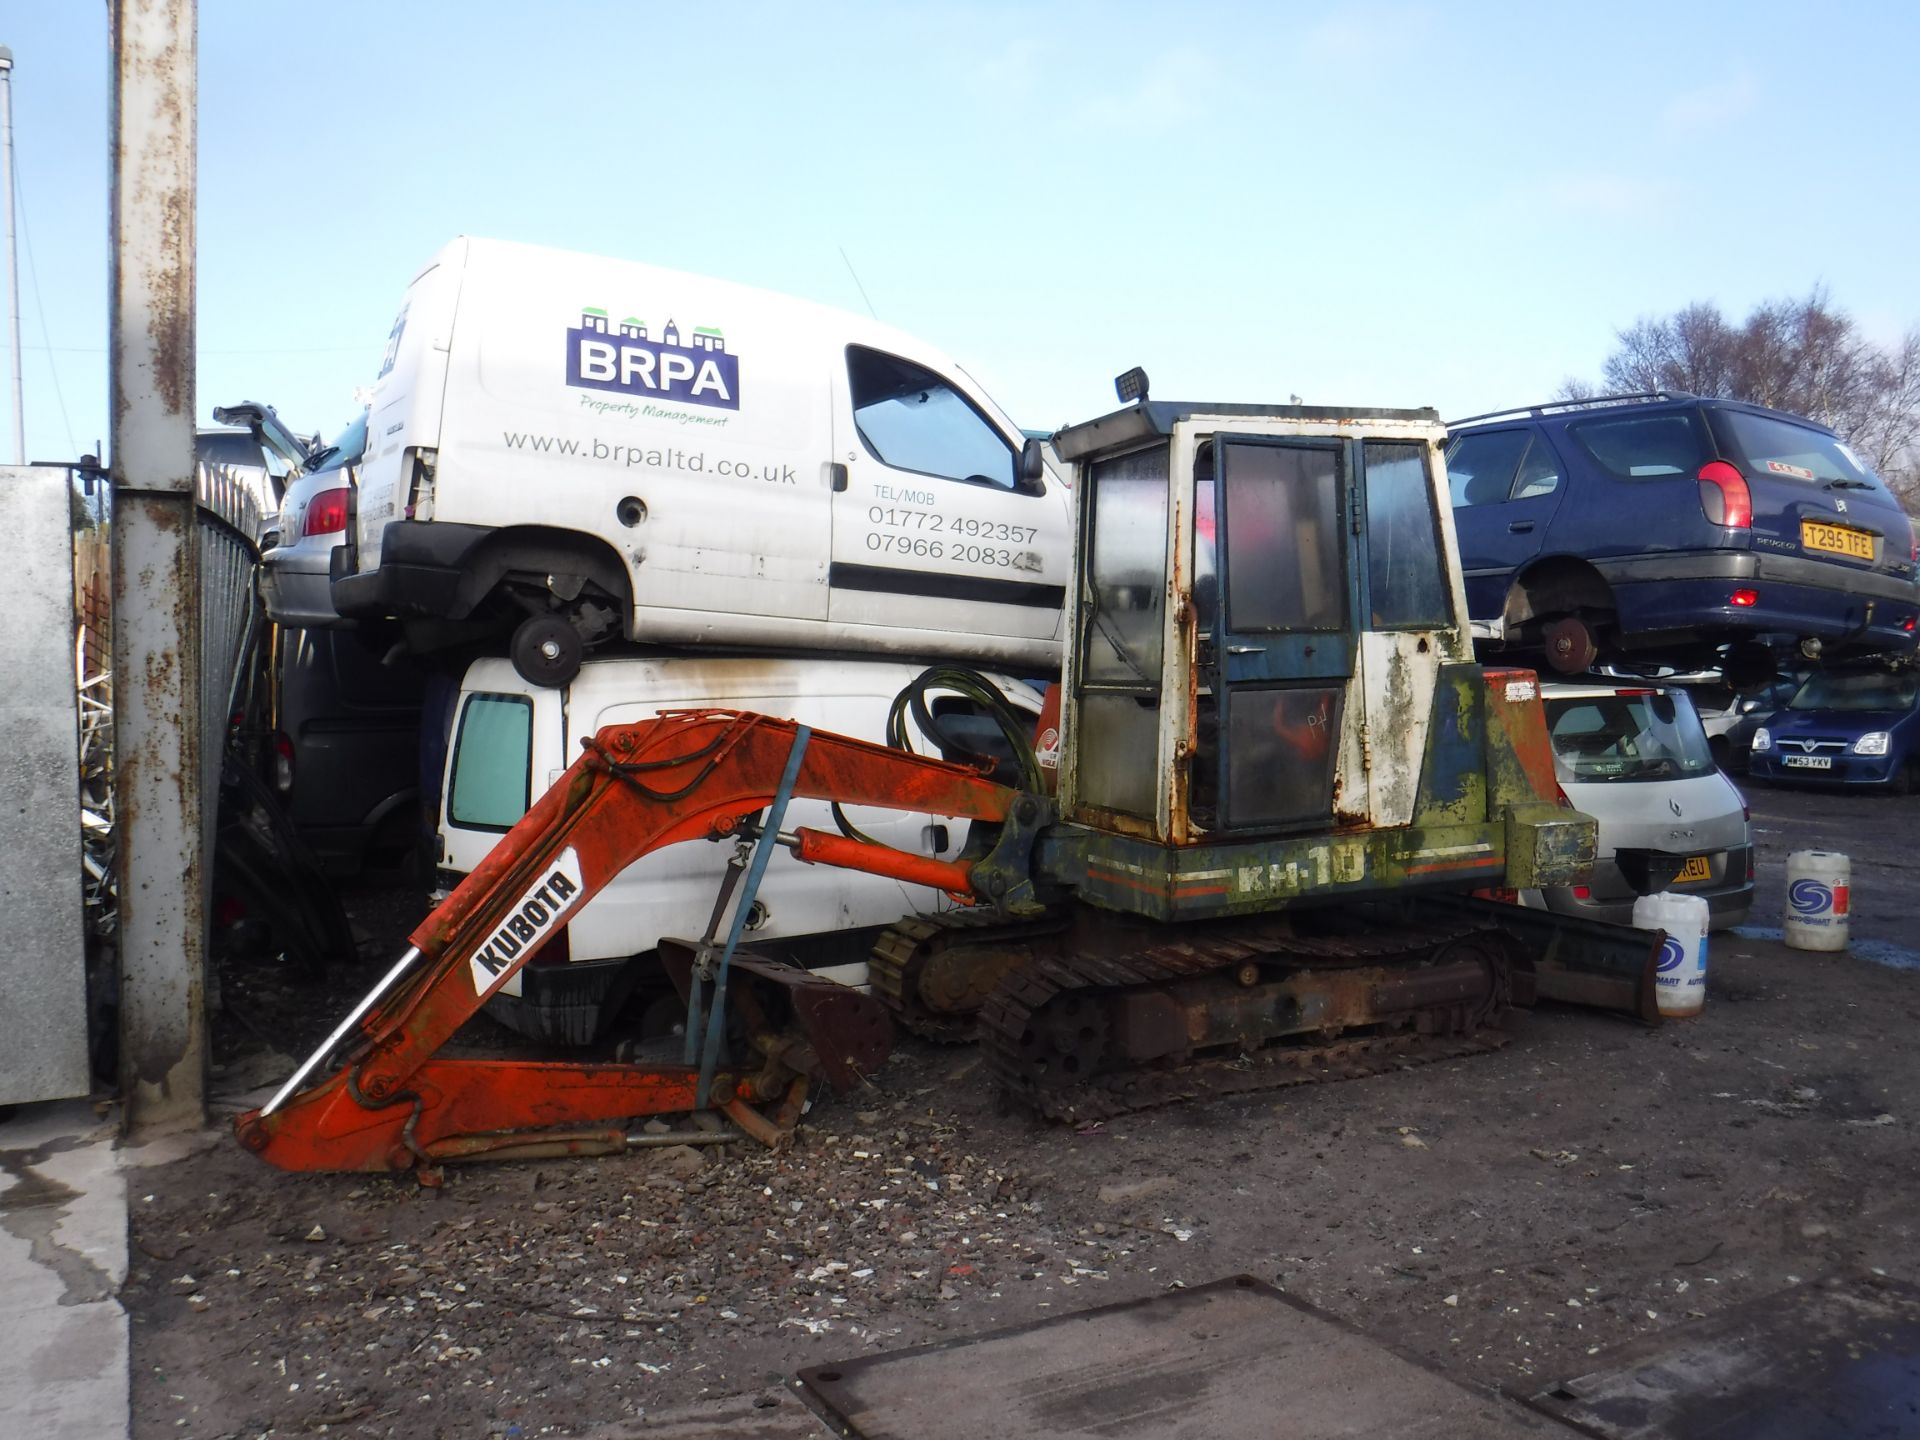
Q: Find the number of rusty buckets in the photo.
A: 1